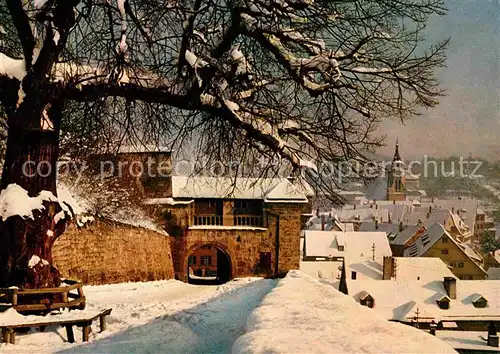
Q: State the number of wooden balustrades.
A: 2